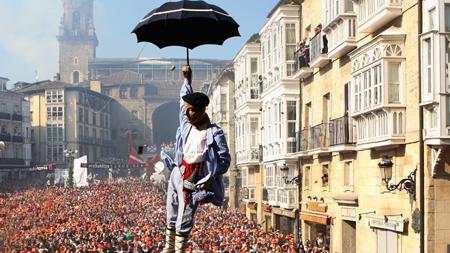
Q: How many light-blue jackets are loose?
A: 1